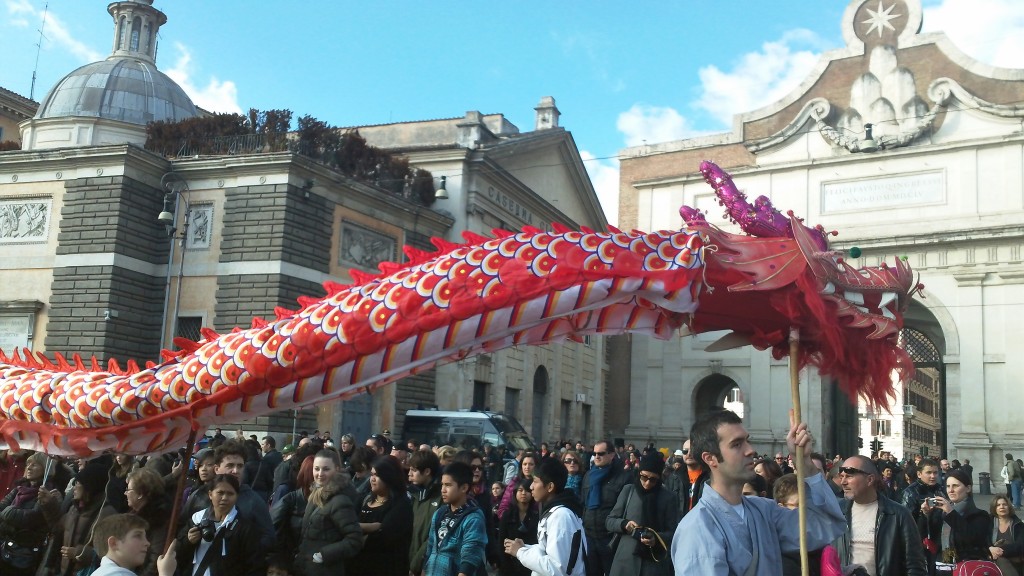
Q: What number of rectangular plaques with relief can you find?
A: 3